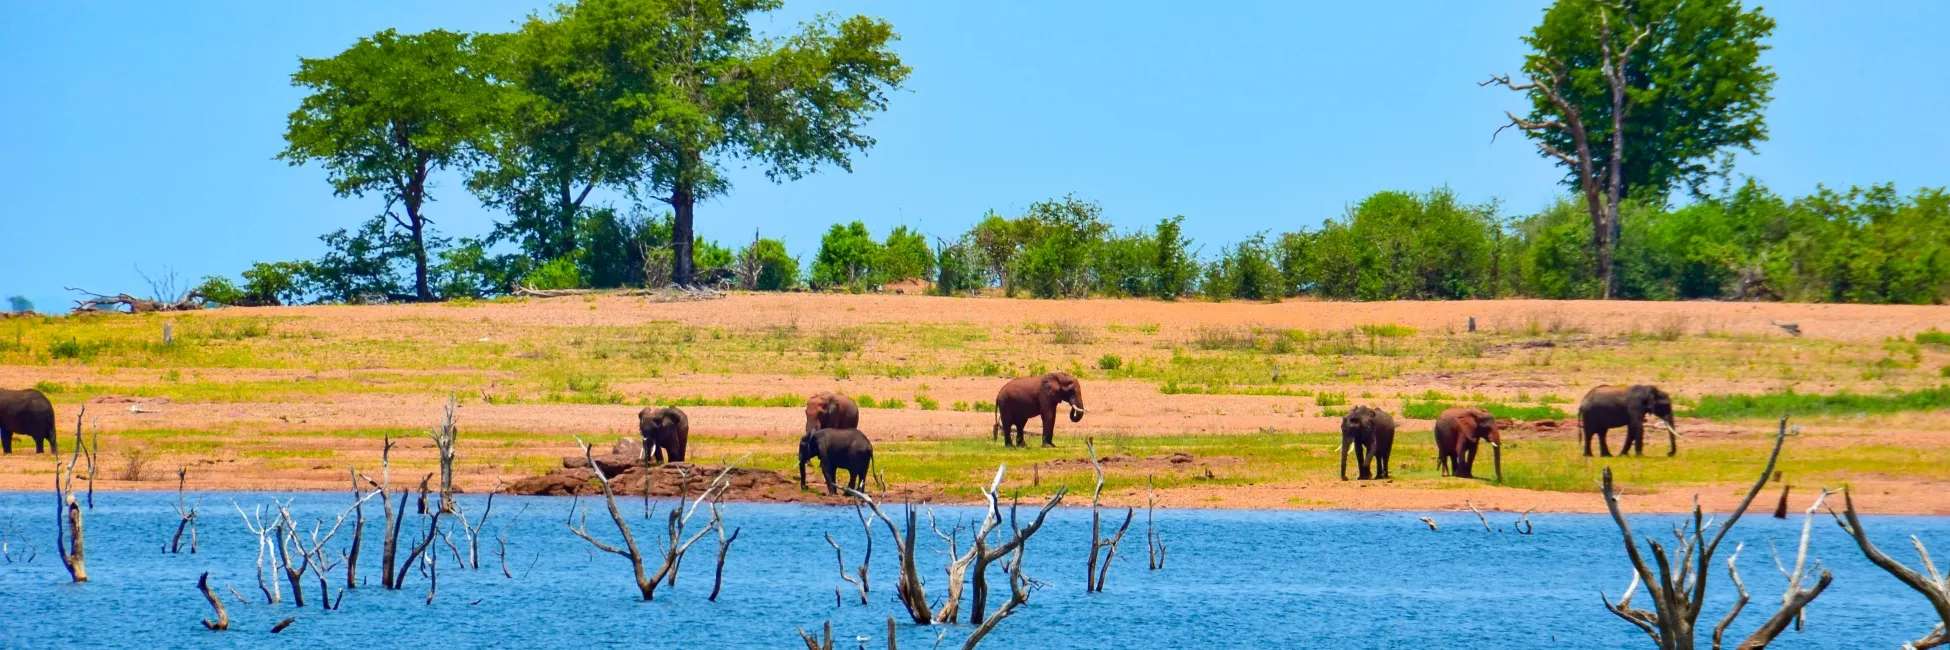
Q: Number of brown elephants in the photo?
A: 3